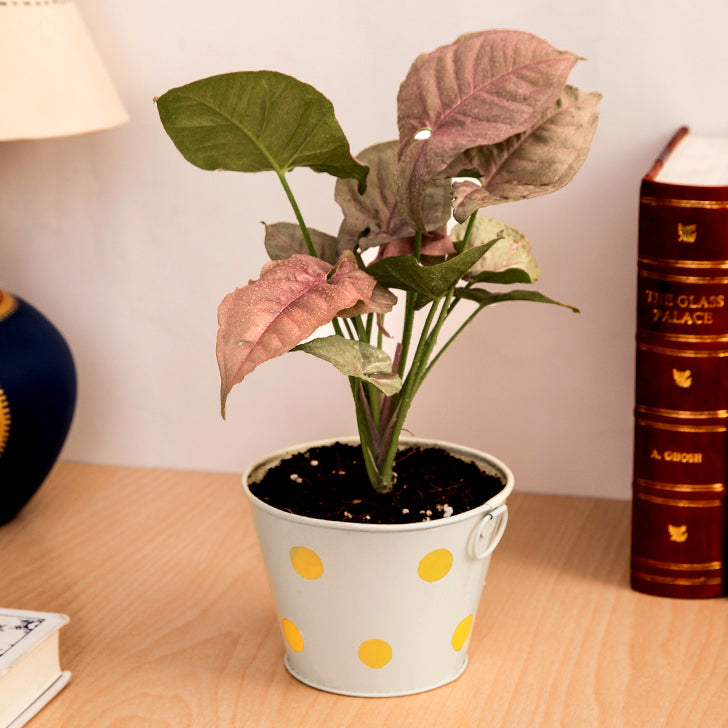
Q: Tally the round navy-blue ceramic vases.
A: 1